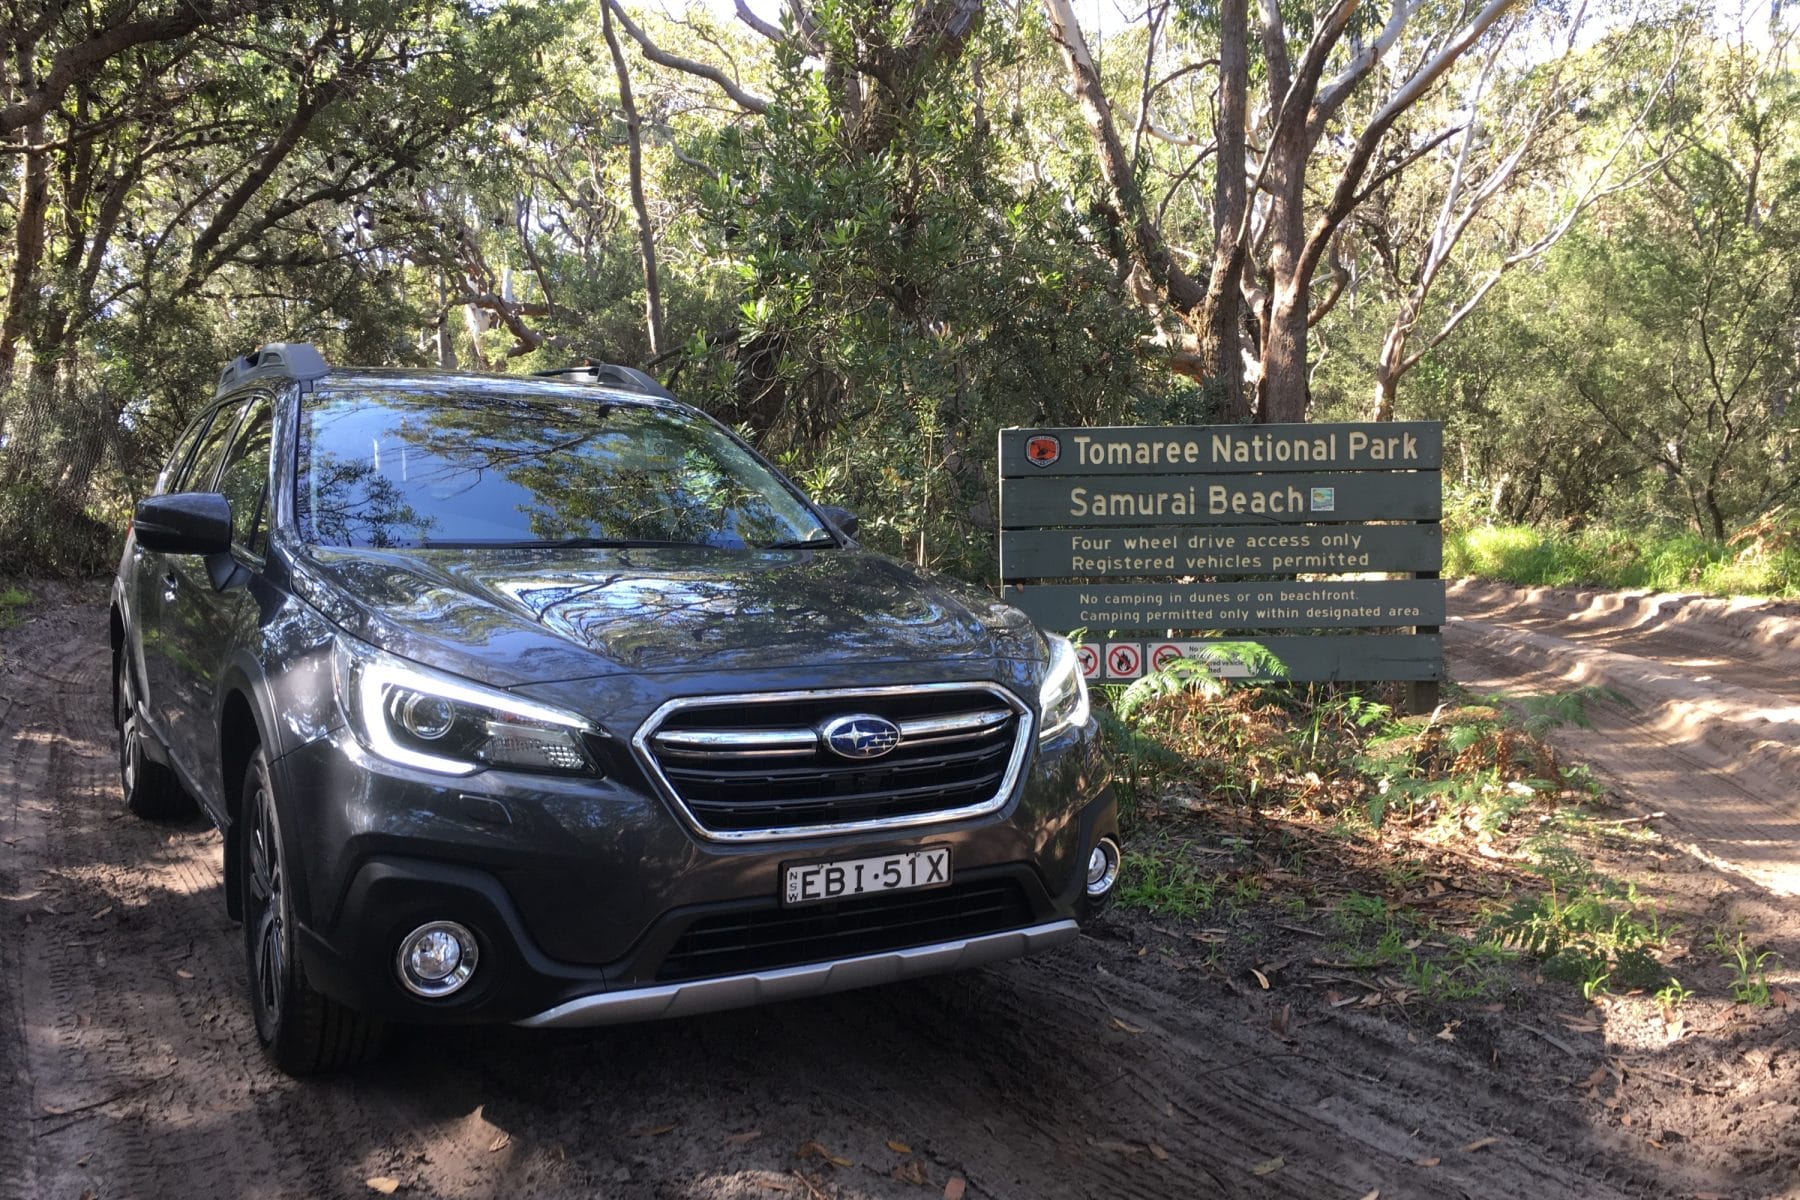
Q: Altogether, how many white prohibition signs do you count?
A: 3